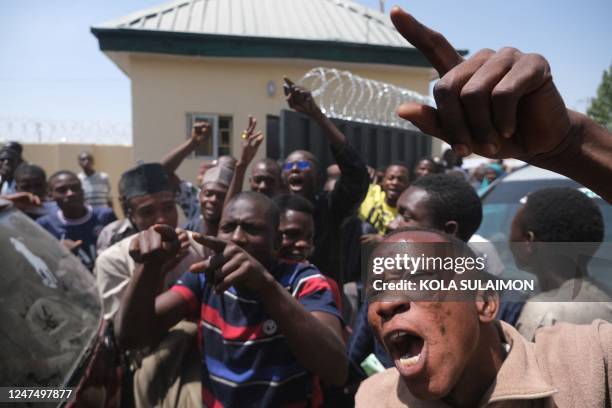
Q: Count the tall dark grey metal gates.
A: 1